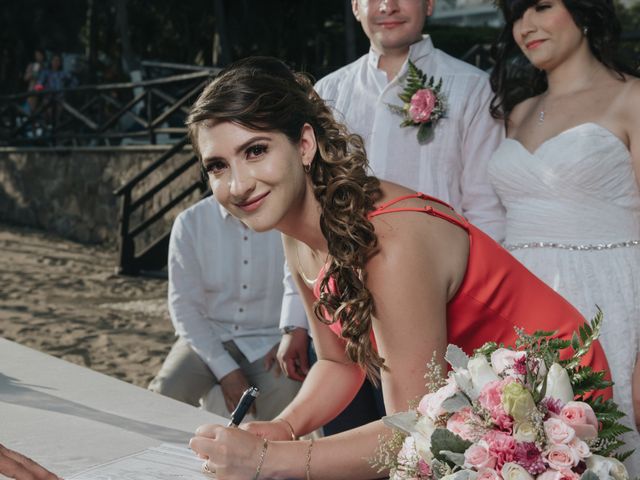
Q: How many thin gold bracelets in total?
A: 3